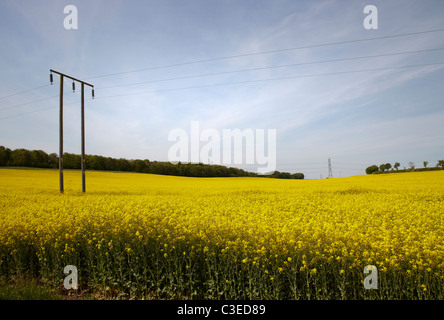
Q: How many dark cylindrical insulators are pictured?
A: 3